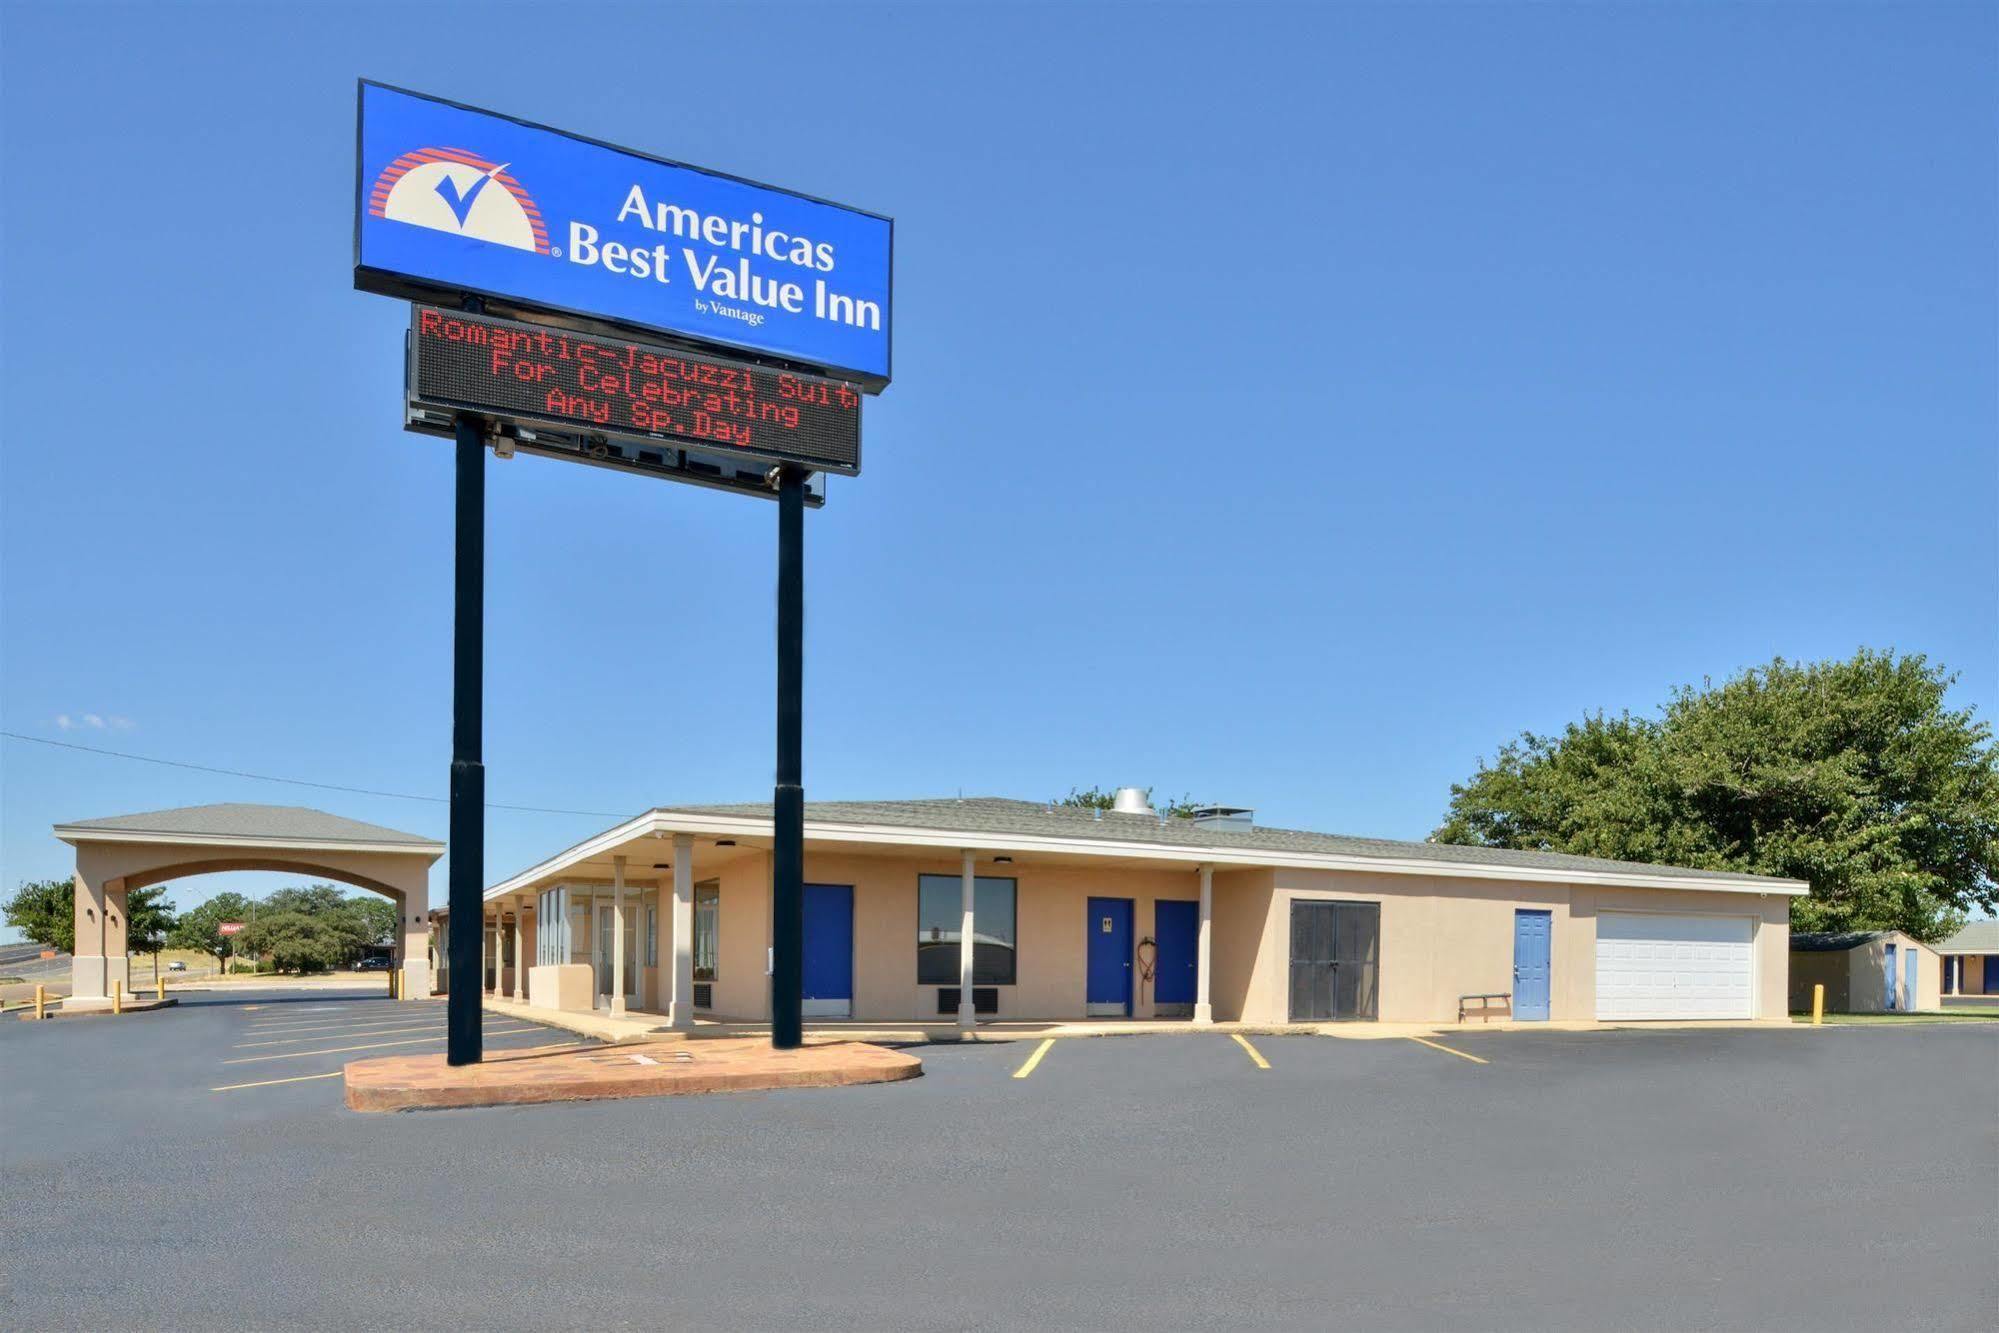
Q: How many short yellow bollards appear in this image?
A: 6